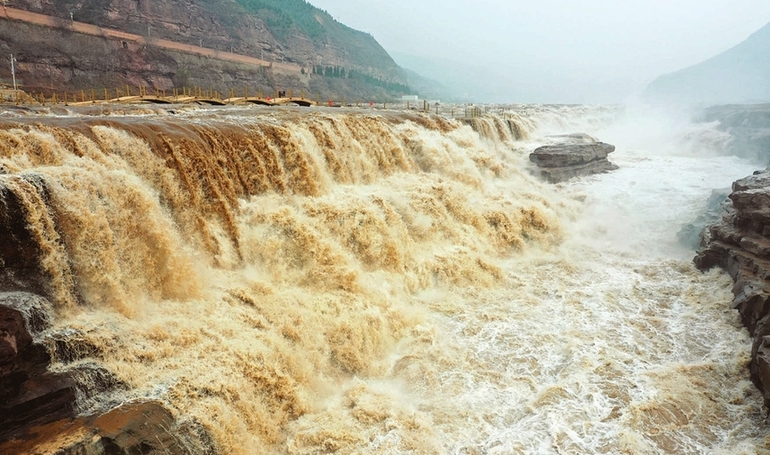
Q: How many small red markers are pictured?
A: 3